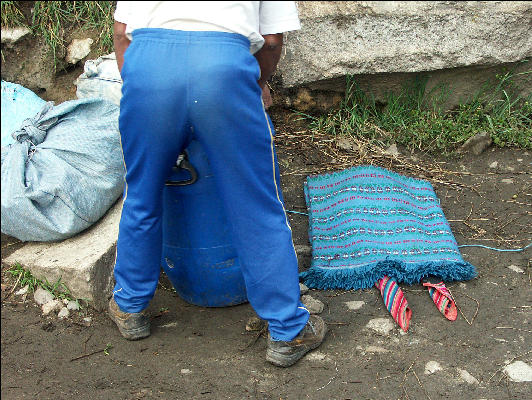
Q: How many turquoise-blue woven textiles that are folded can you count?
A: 1